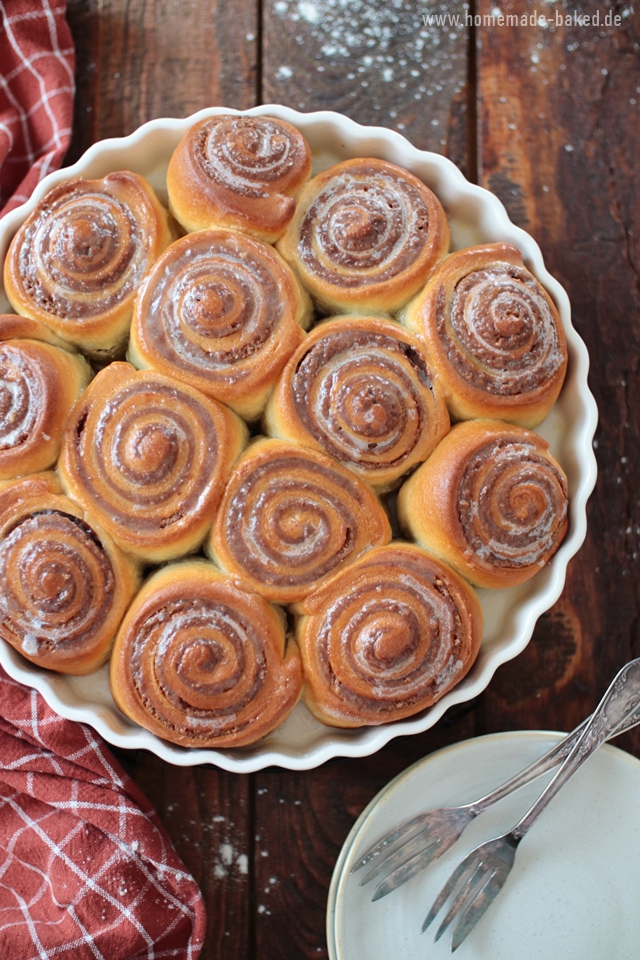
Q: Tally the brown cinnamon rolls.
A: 13